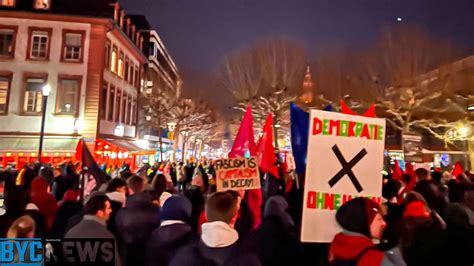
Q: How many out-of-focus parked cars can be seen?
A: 0